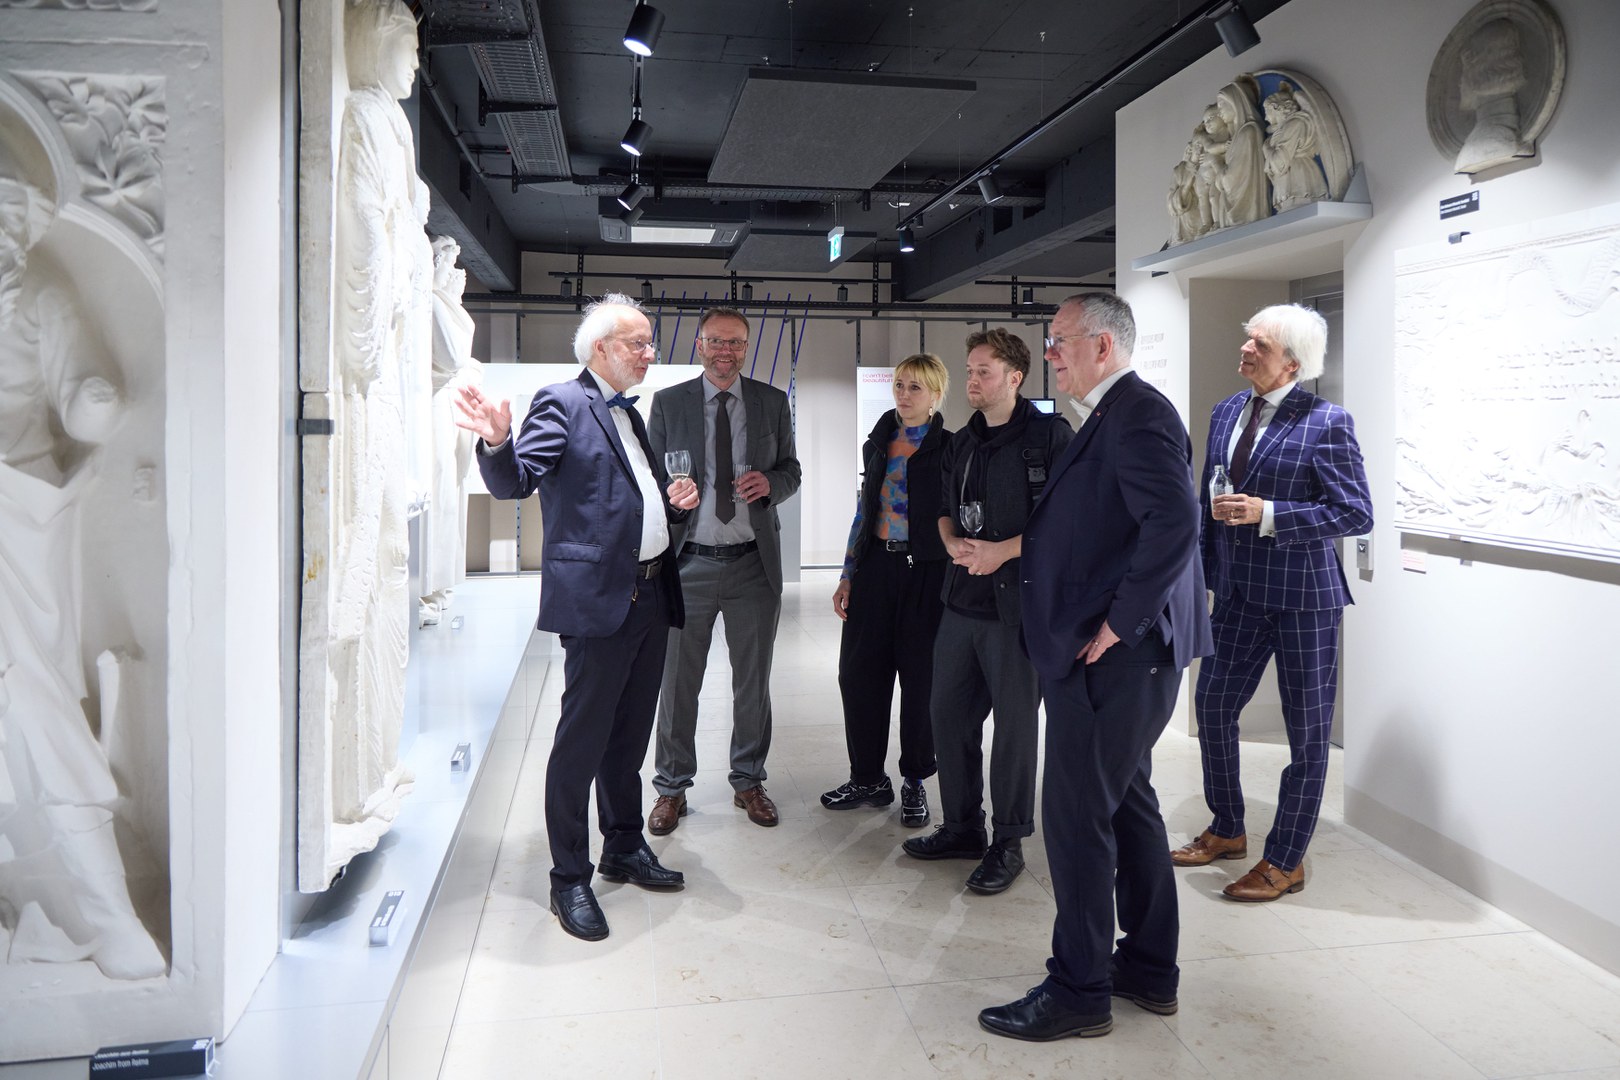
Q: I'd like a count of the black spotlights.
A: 13